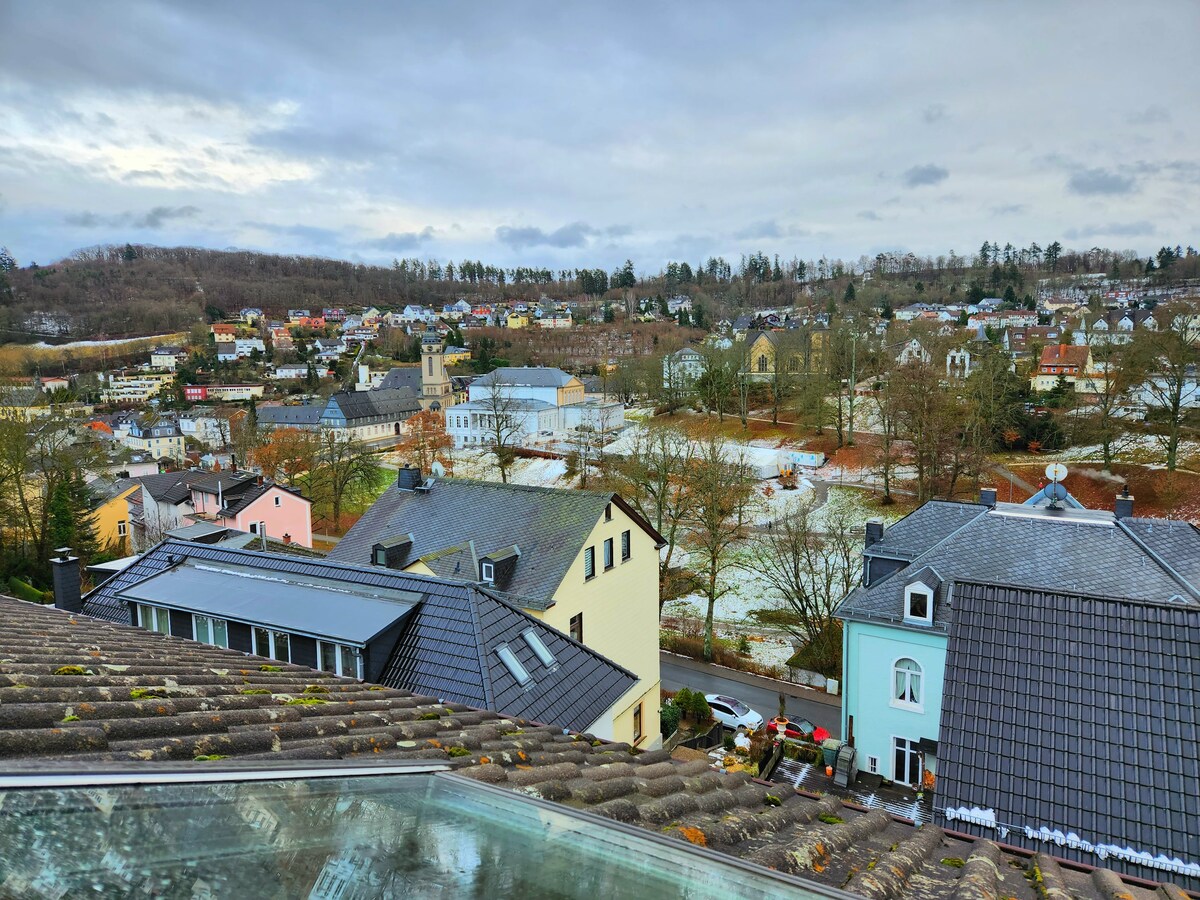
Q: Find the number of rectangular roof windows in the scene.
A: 2